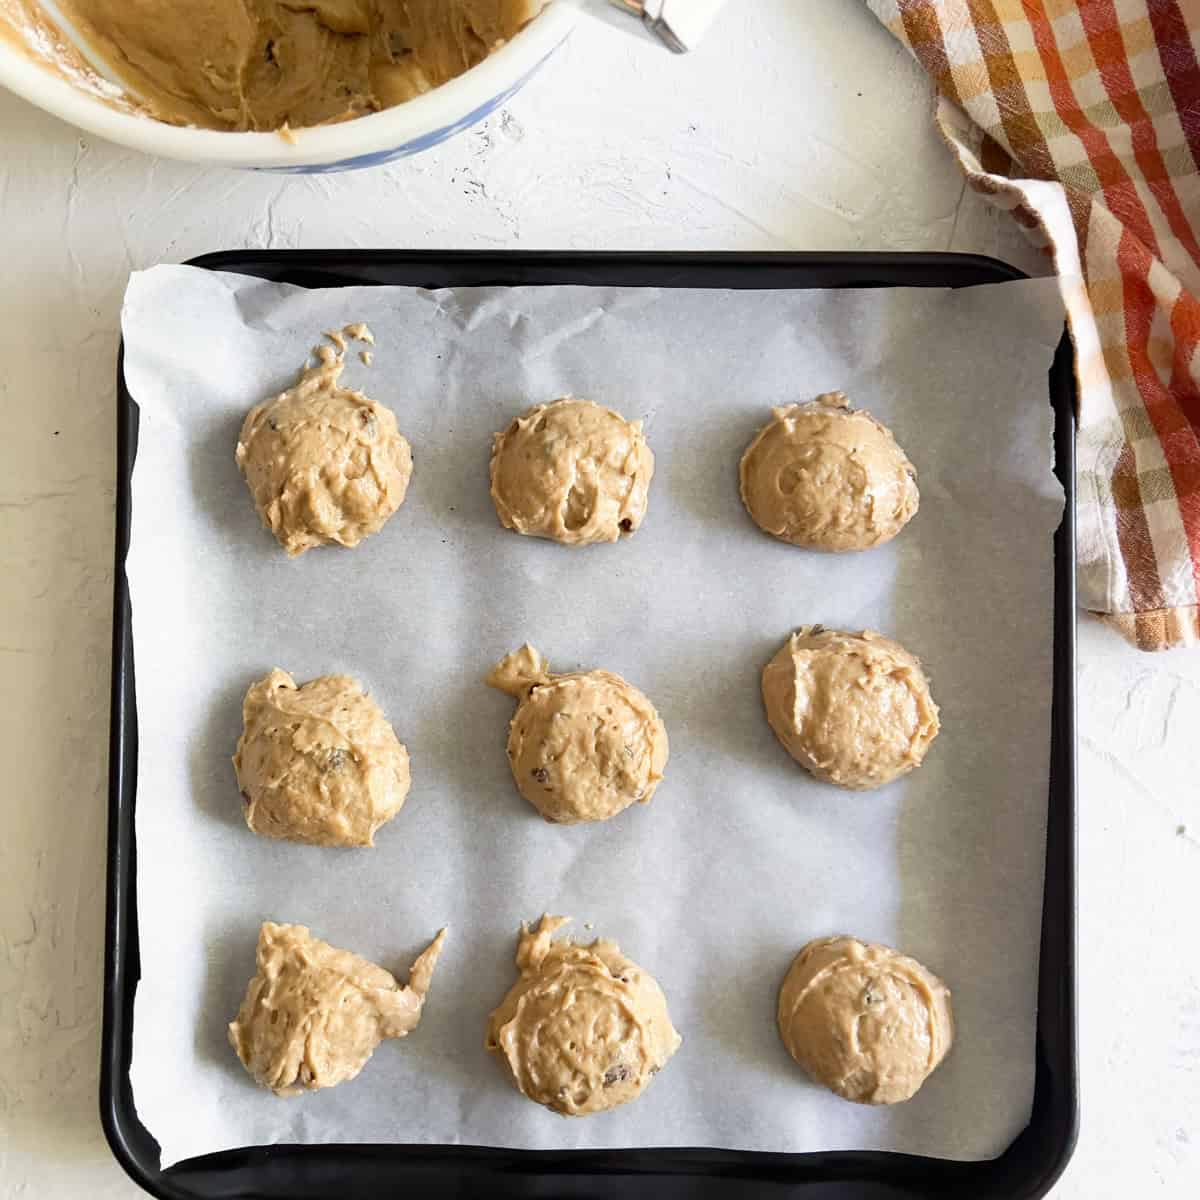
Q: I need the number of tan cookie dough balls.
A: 9